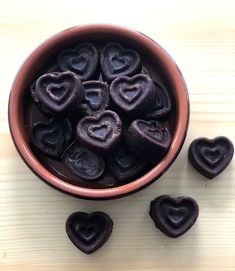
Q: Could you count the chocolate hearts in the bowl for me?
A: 11